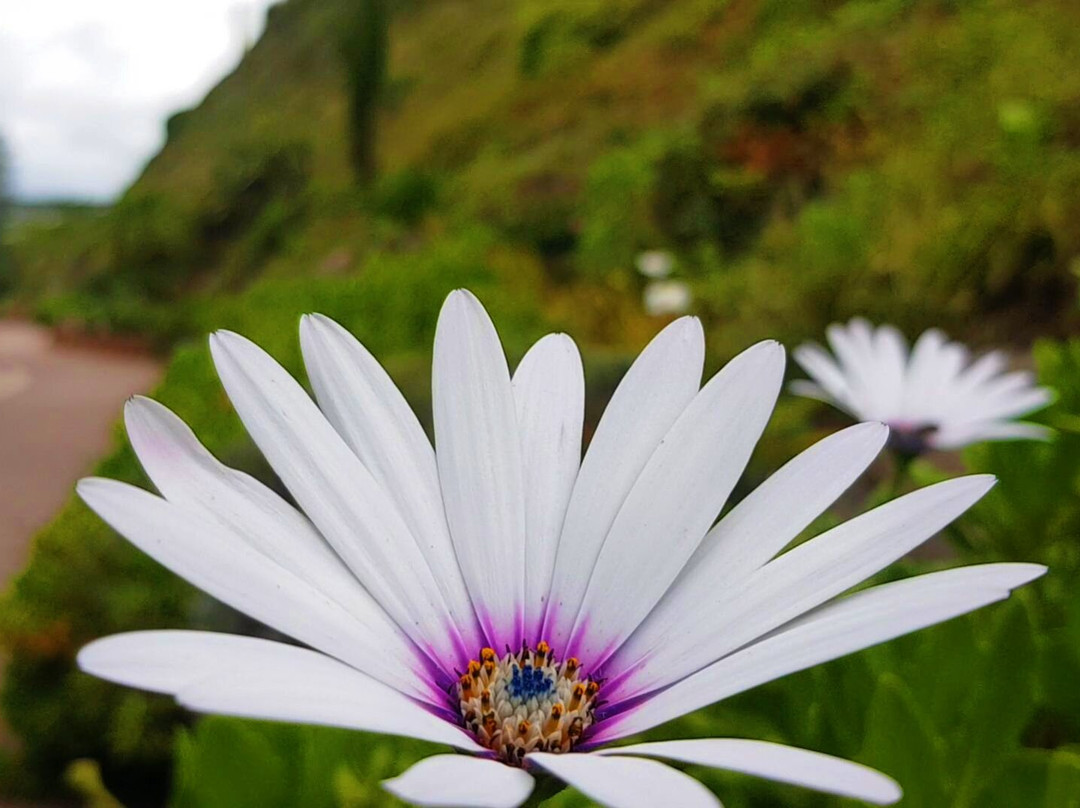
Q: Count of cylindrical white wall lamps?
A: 0